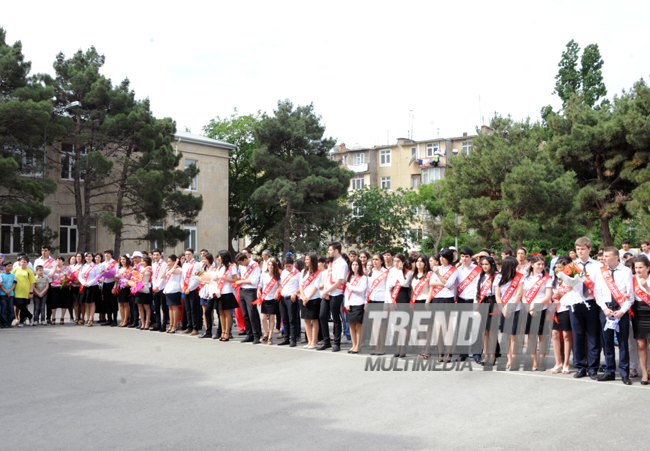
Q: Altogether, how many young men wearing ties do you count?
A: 2